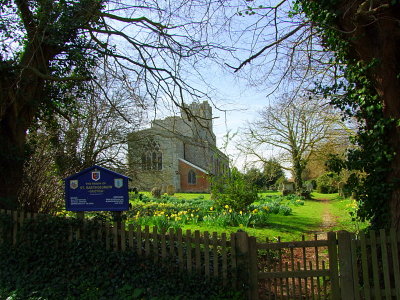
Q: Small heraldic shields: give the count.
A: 3